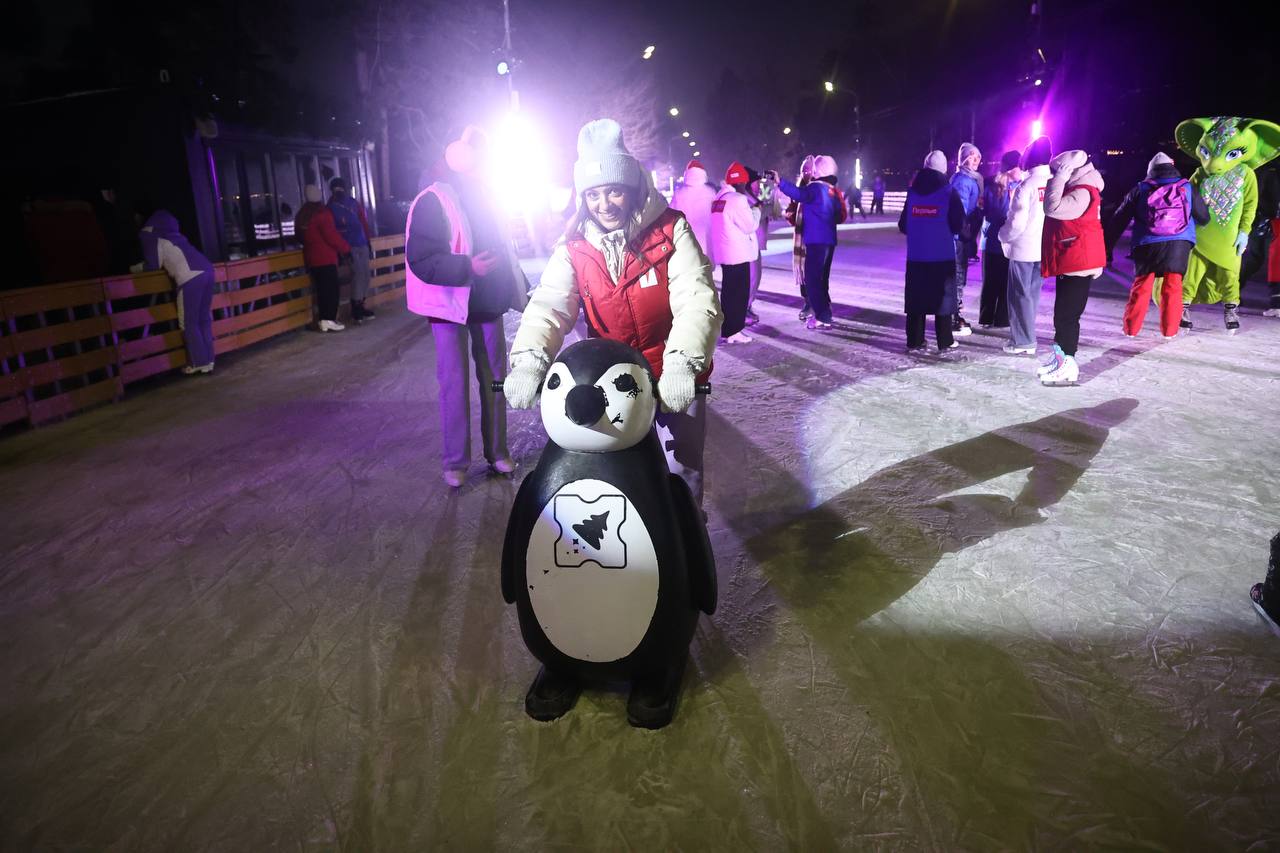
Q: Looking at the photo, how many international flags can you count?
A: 0